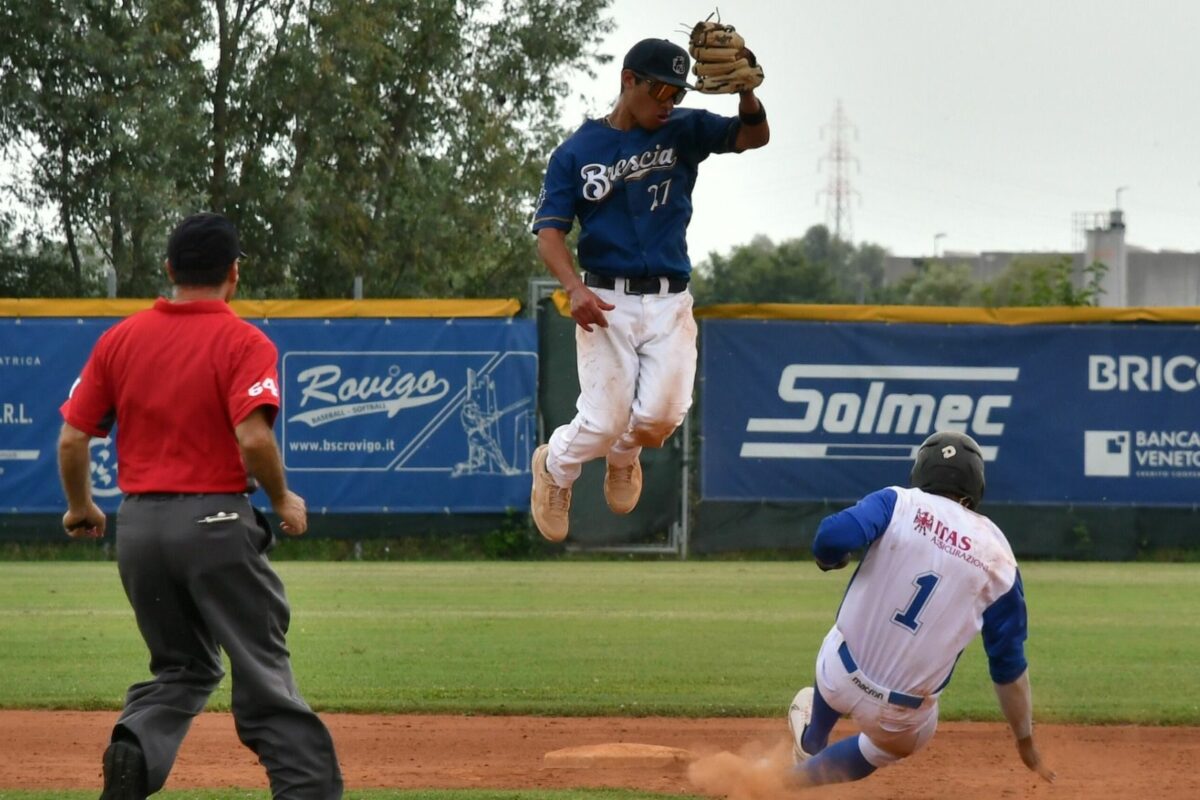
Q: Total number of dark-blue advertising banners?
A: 2